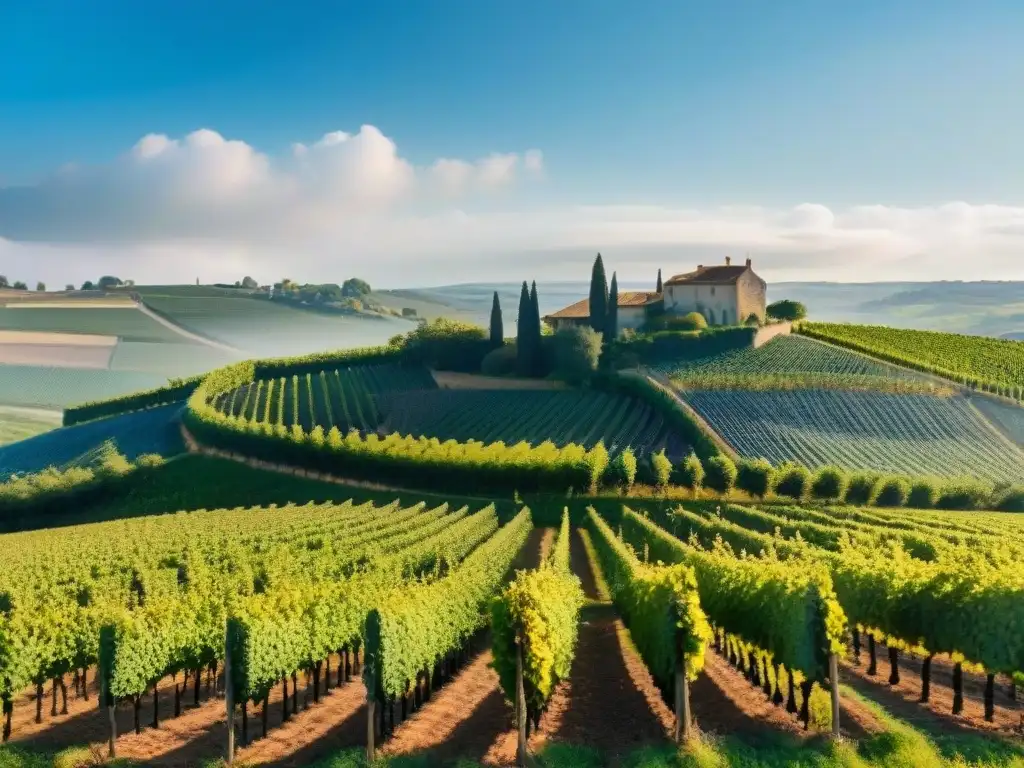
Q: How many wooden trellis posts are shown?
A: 6